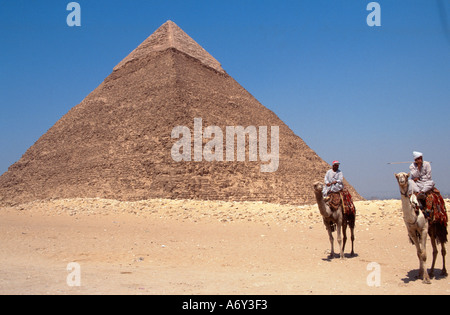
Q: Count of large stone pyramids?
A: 1